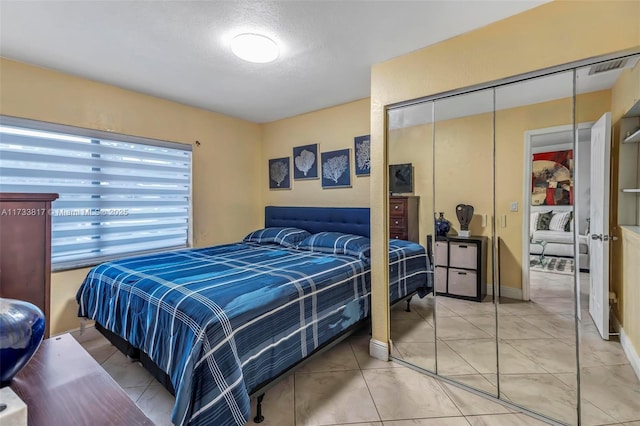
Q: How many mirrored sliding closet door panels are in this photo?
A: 4